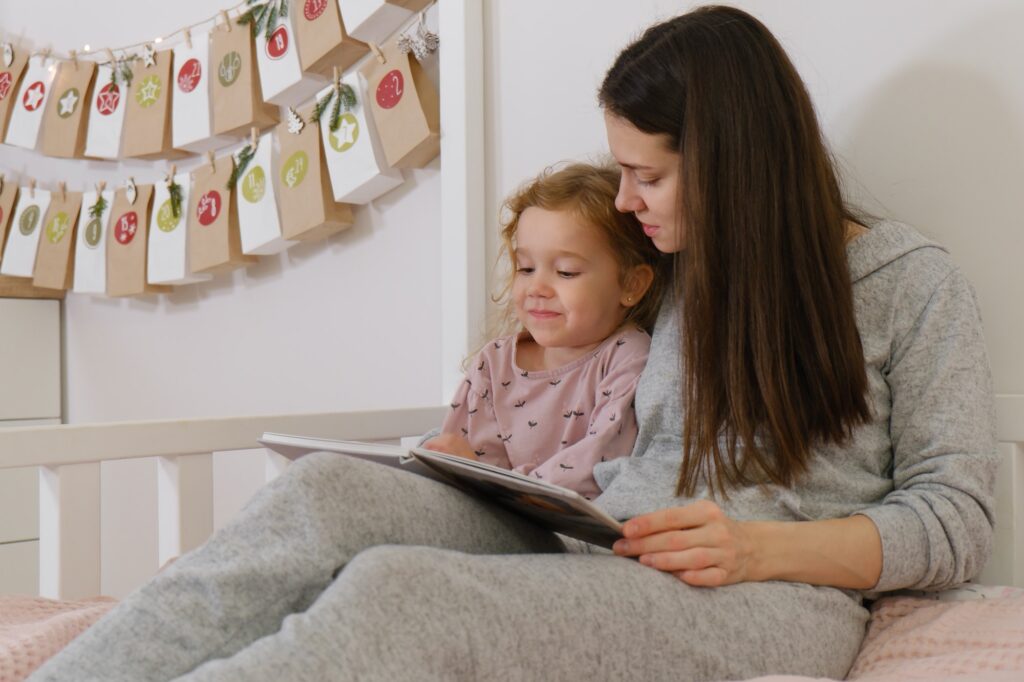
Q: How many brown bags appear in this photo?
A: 12